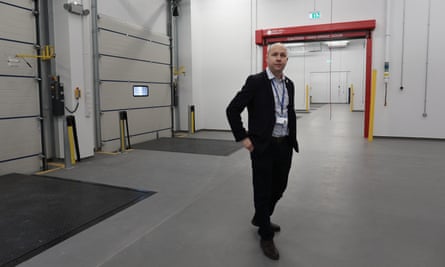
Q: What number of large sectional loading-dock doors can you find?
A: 2